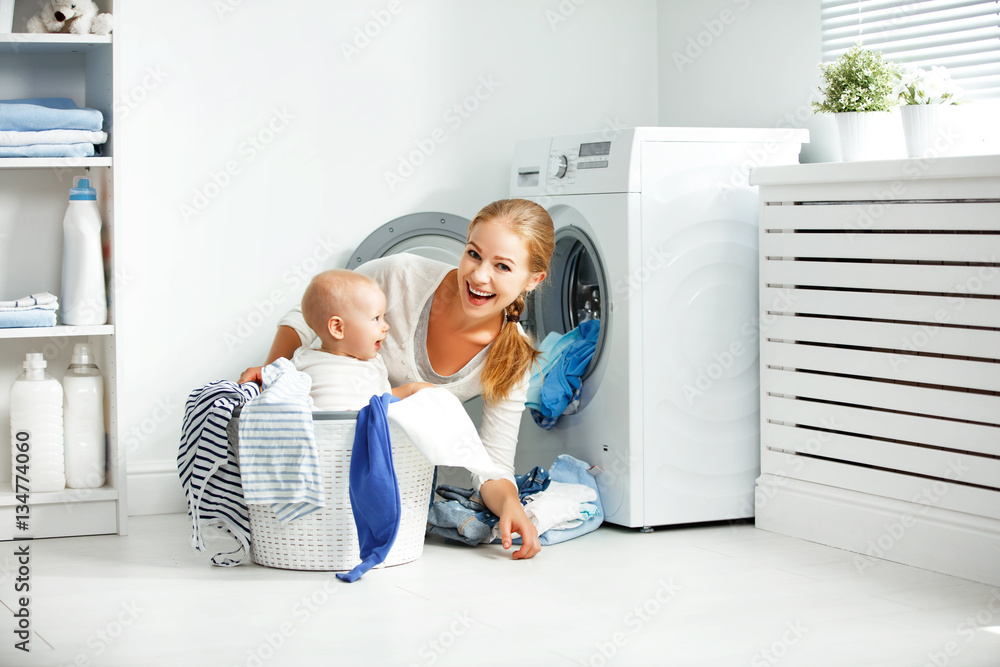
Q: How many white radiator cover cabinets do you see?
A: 1